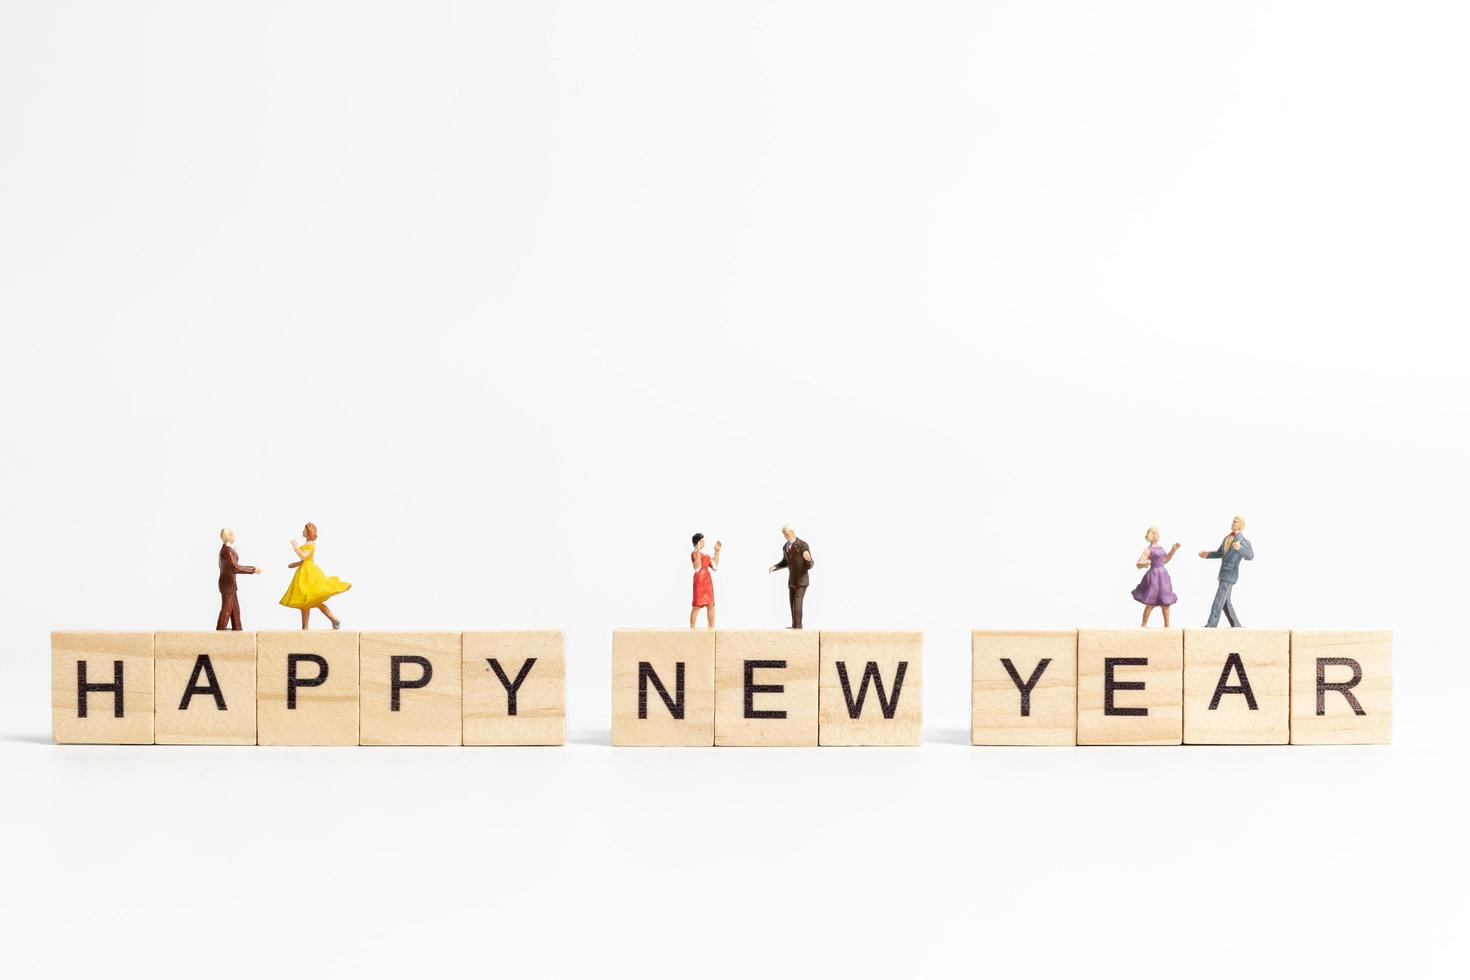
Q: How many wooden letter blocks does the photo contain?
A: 12